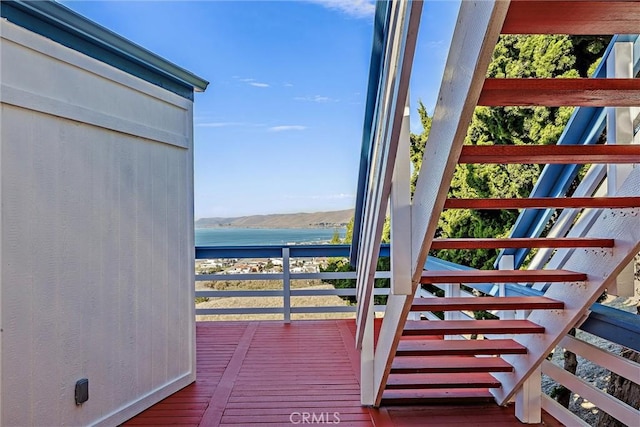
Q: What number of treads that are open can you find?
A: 12